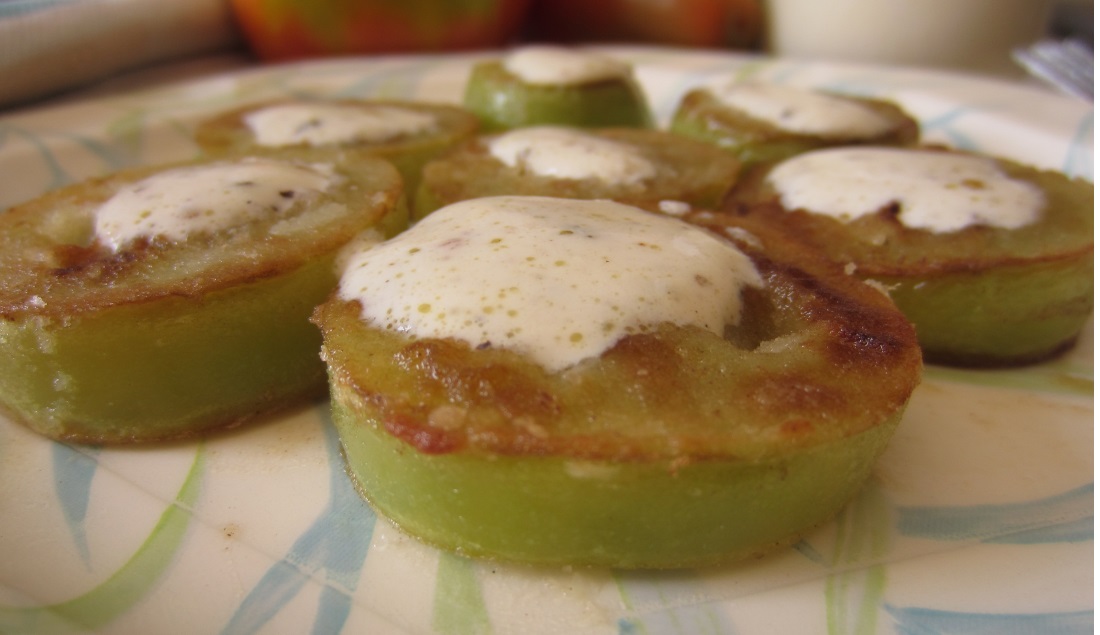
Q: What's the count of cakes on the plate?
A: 7